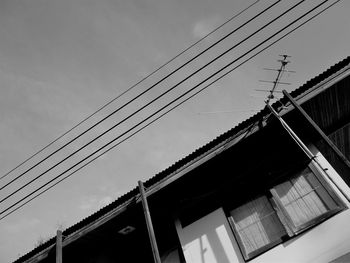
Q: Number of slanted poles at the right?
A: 2